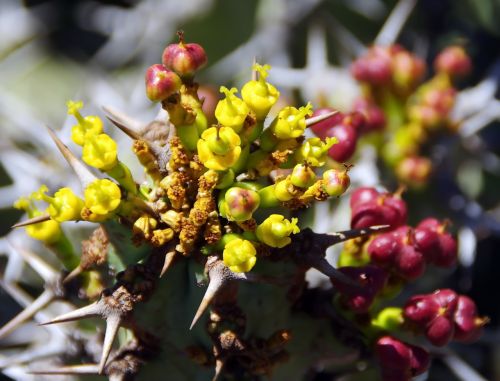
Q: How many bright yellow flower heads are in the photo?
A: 12